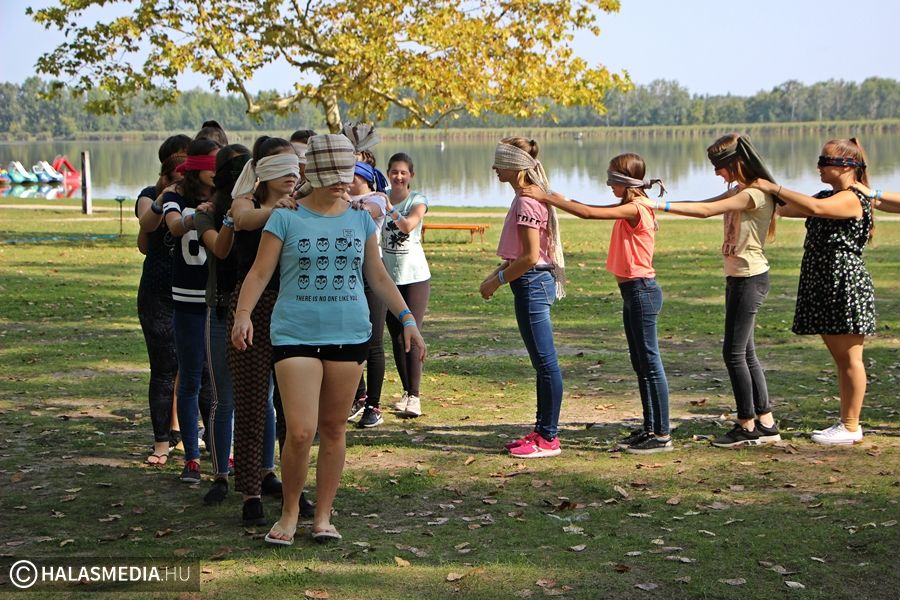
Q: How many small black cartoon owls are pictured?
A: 12